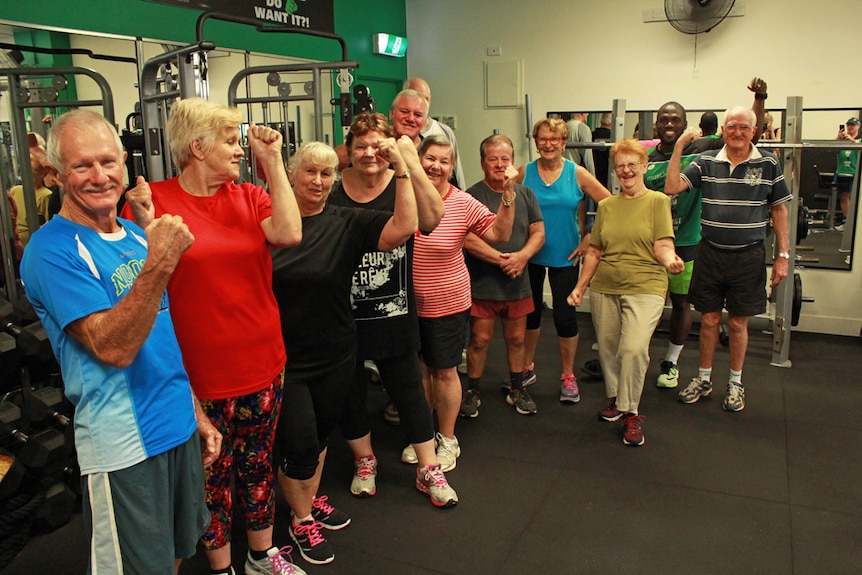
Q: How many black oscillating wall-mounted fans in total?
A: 1